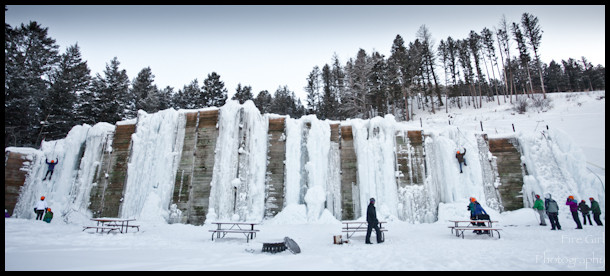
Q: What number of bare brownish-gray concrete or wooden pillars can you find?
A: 7